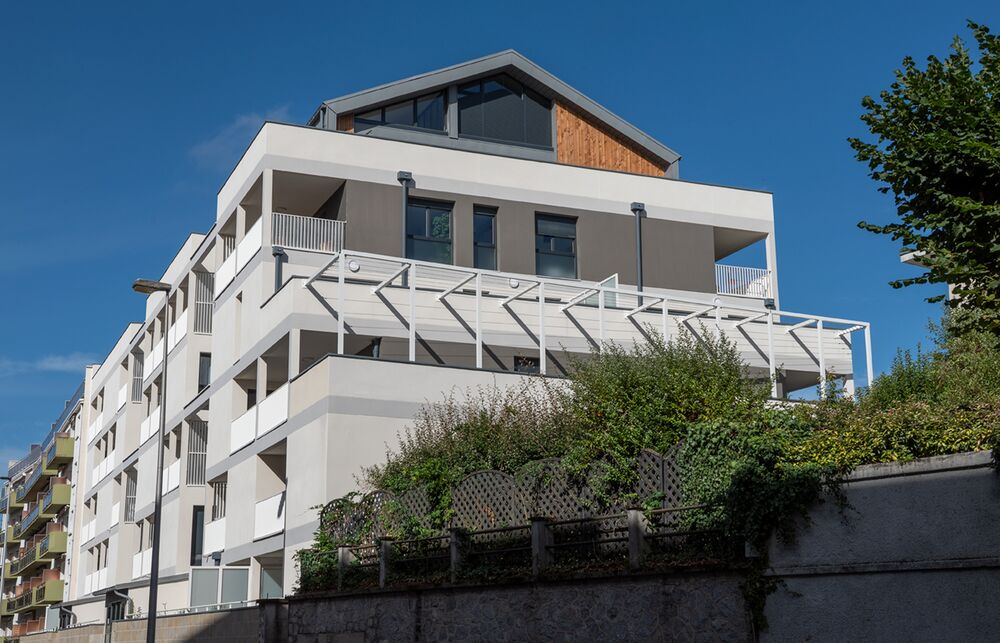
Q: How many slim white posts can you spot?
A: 10